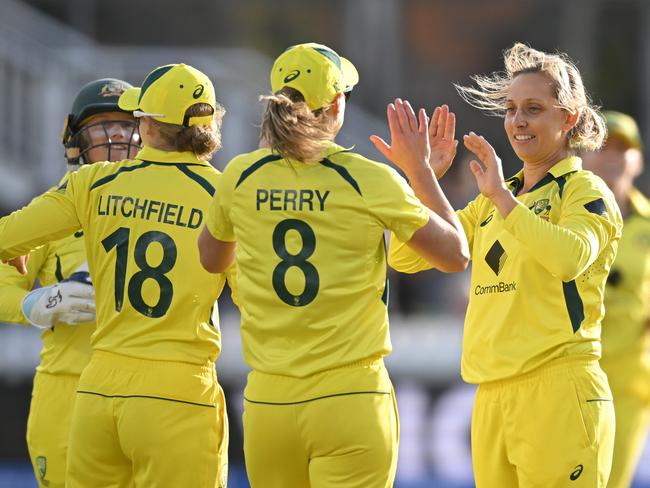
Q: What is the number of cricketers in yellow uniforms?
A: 5